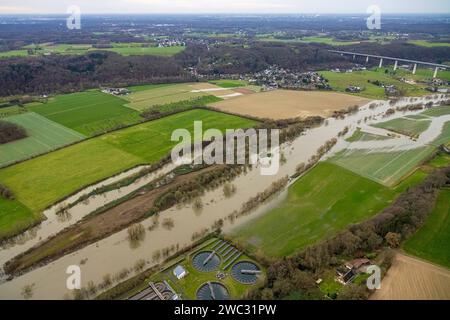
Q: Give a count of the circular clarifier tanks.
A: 3